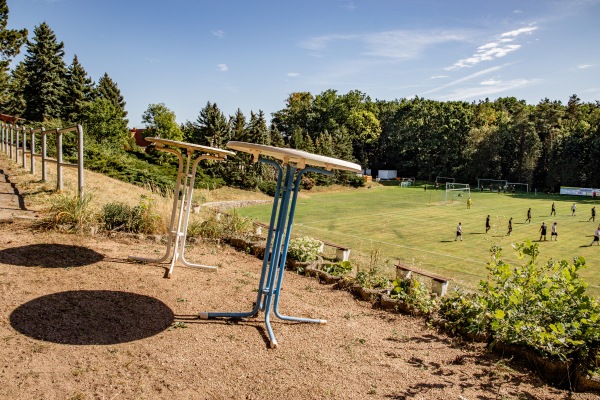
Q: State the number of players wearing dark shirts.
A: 6